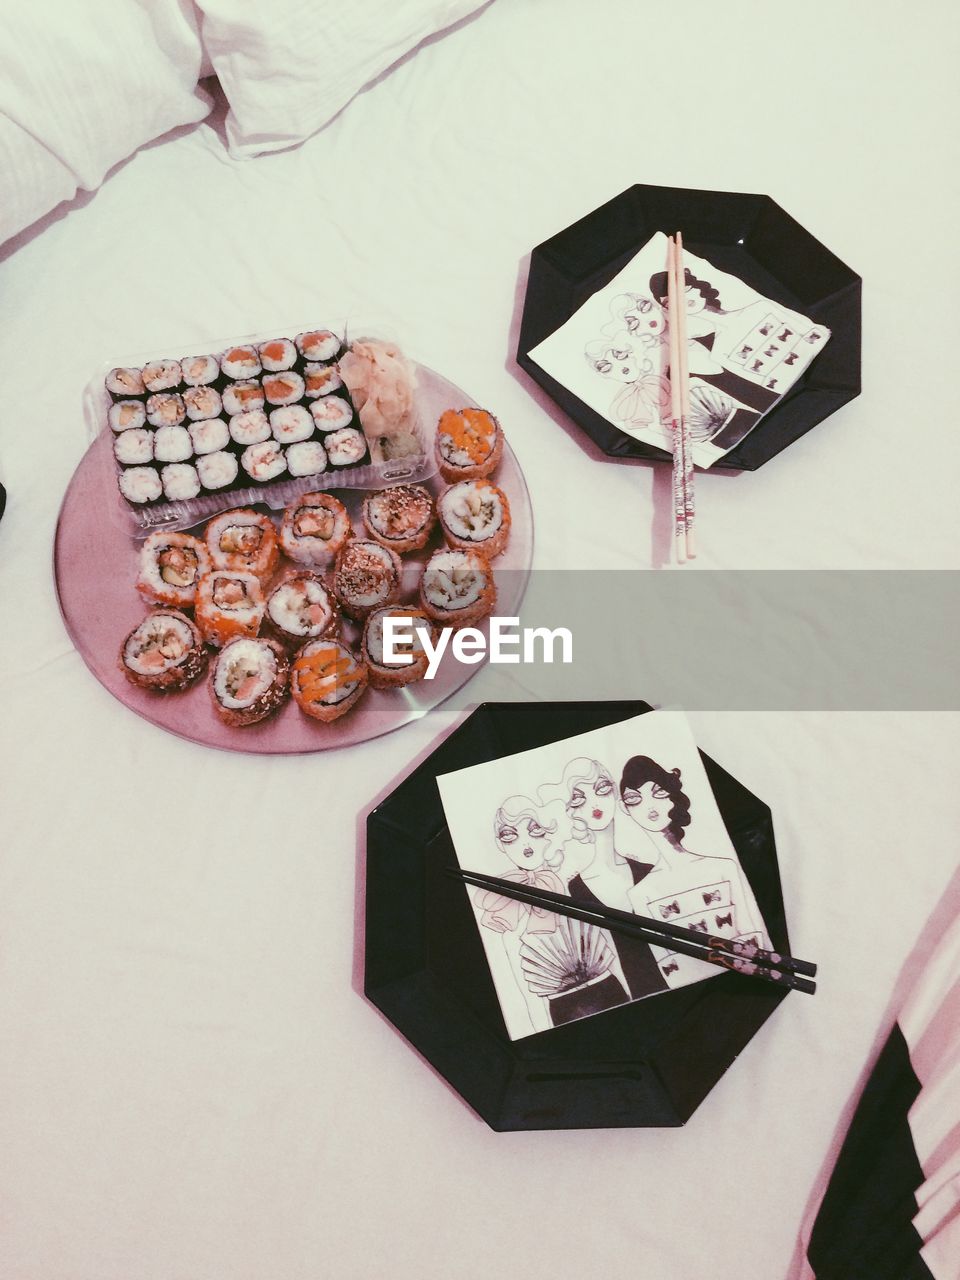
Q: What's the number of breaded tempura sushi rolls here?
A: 10